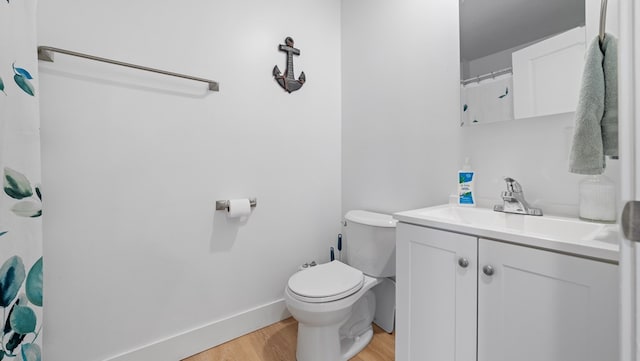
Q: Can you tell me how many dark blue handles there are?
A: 2